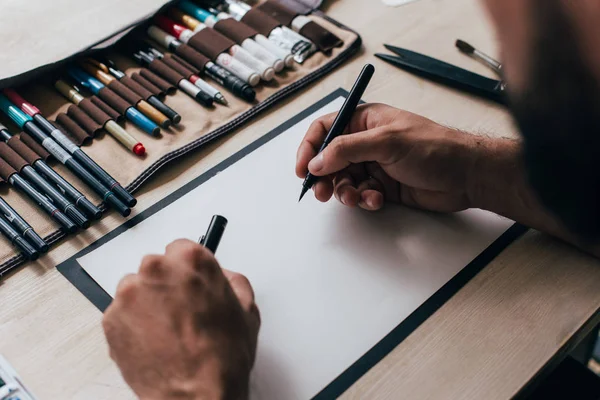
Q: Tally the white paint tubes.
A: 4